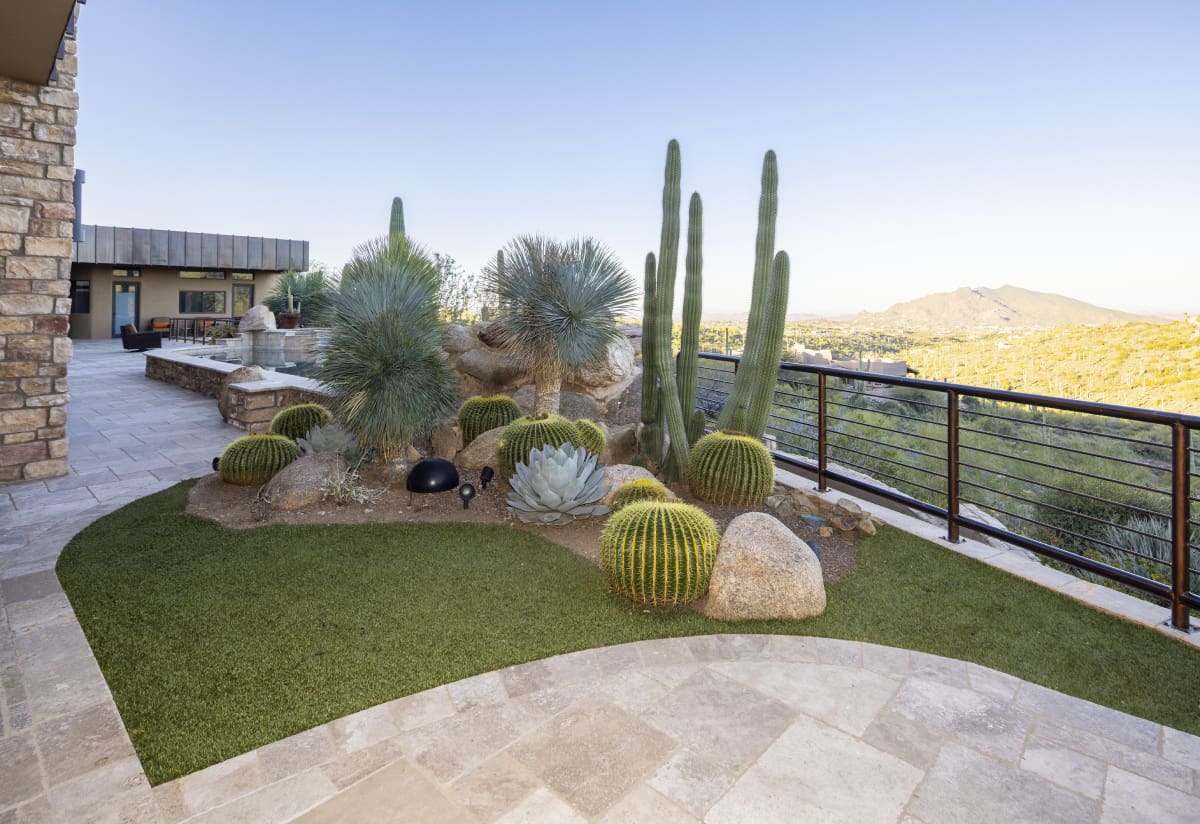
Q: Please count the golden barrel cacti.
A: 8